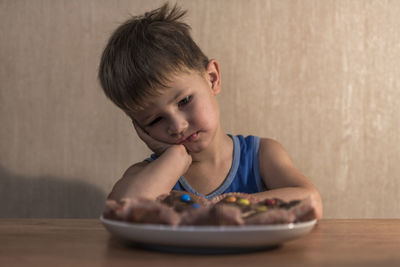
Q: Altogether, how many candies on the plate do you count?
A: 6